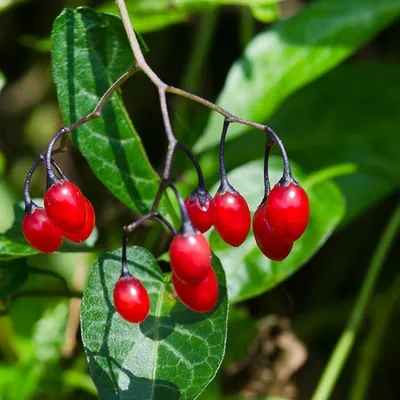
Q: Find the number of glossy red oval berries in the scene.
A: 10